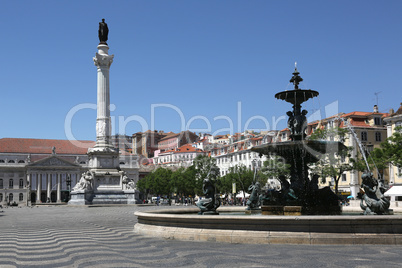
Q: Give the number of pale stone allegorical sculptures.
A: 2